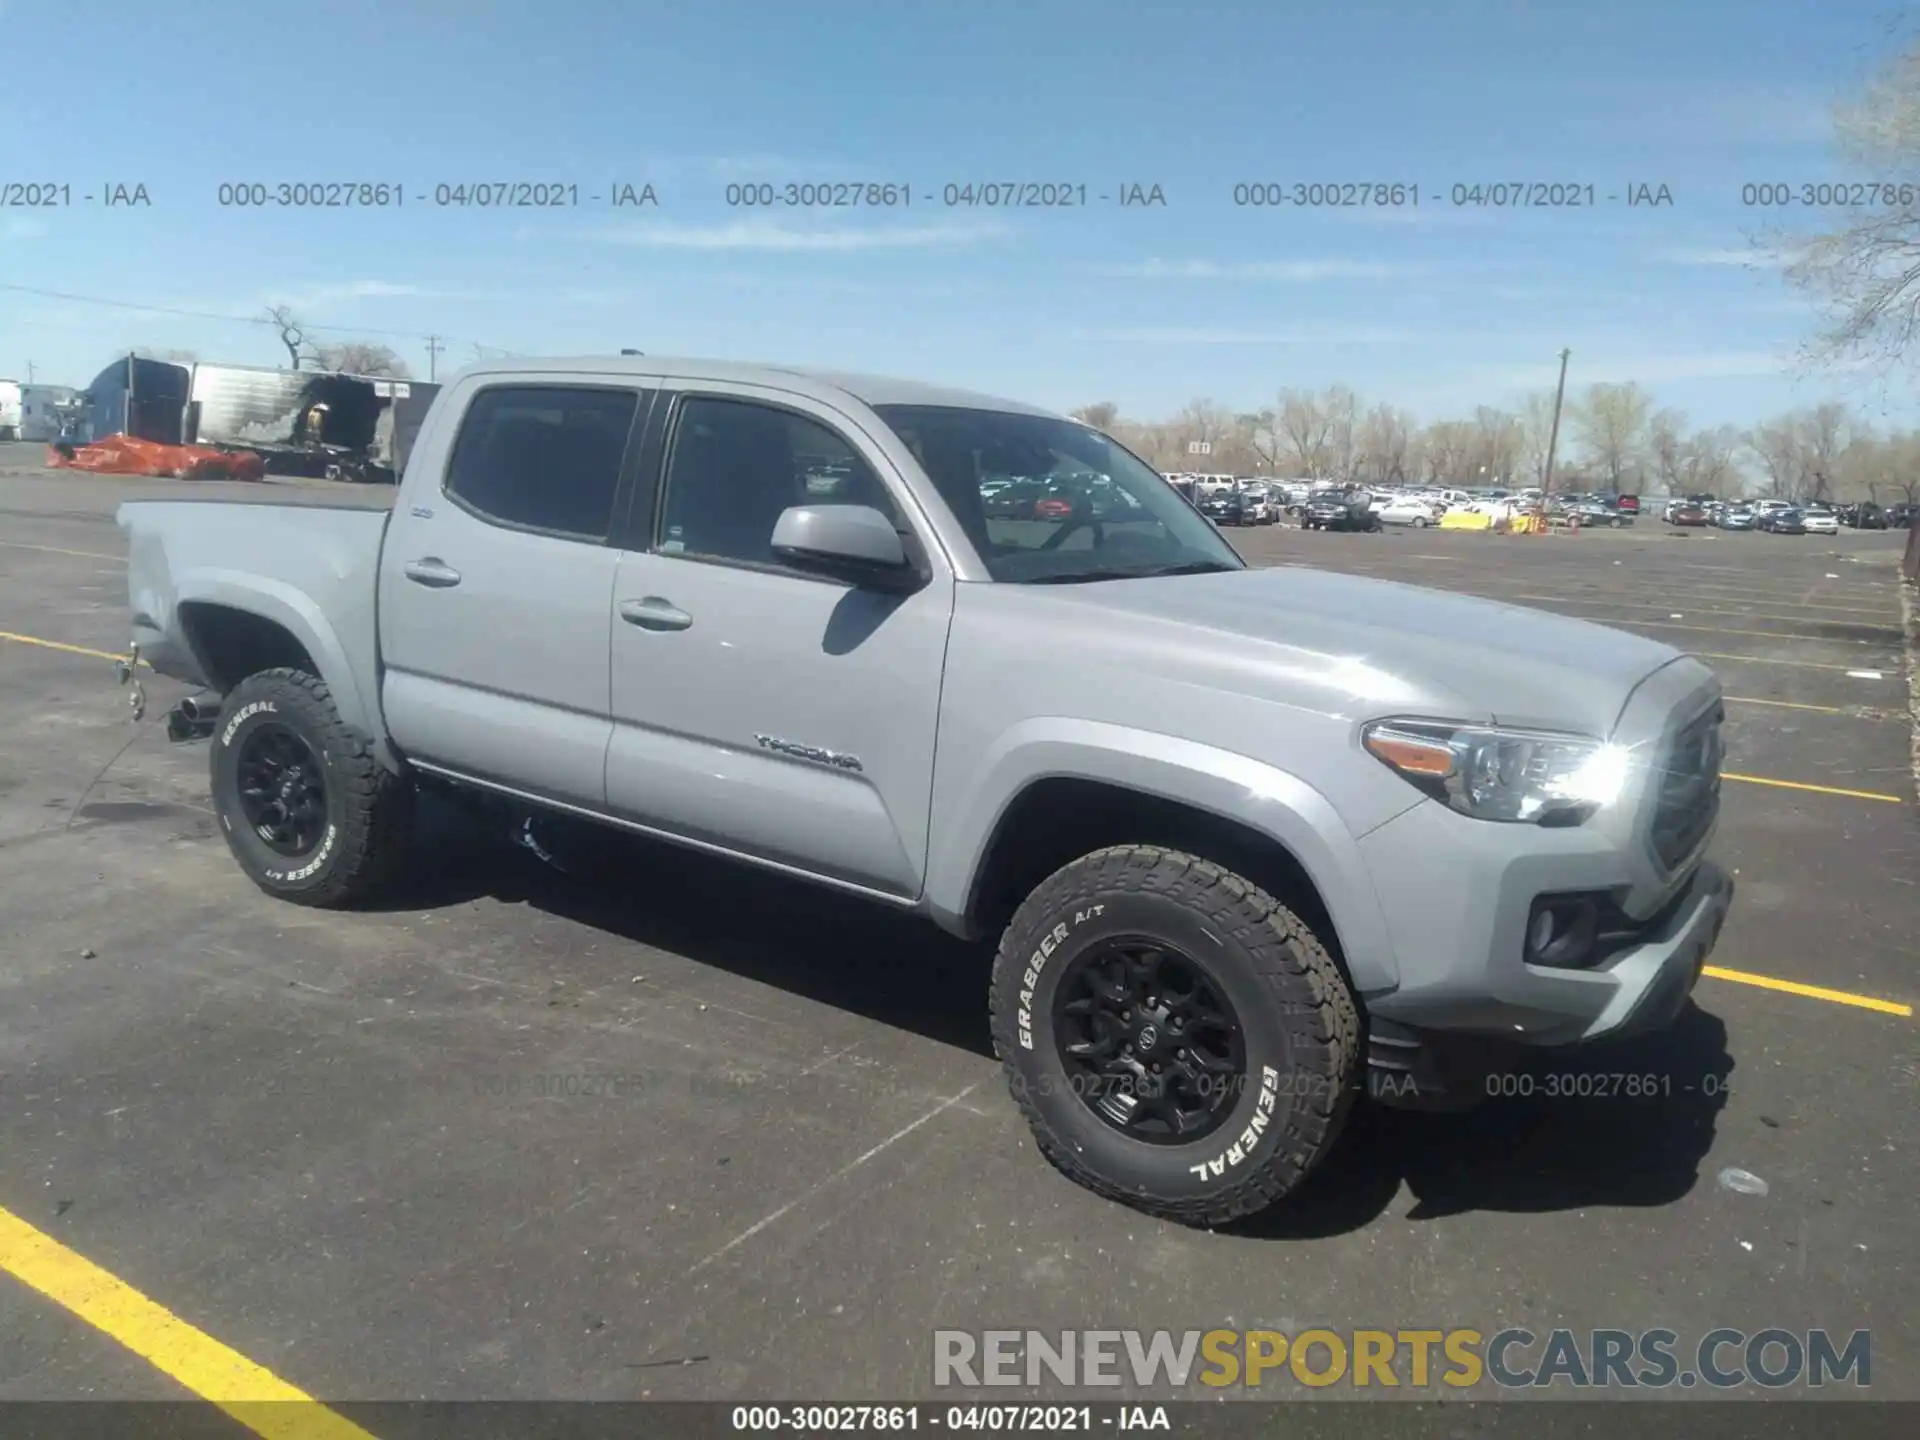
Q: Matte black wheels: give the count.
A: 2